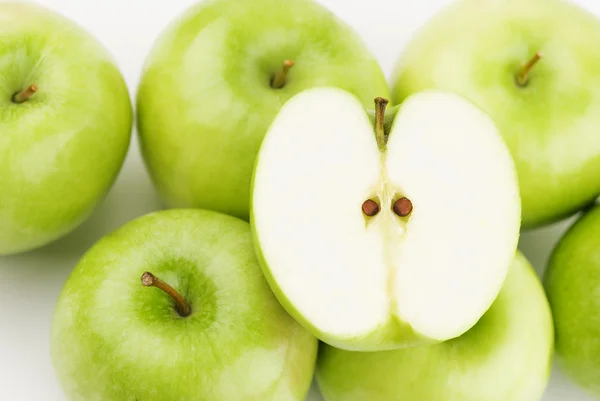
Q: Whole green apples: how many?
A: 6